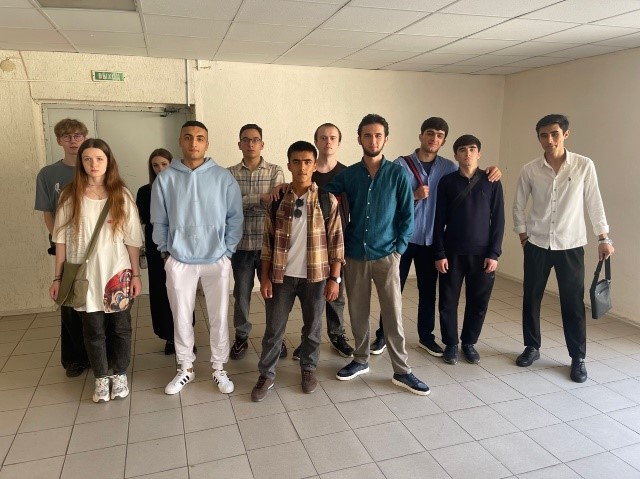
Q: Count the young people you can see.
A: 11